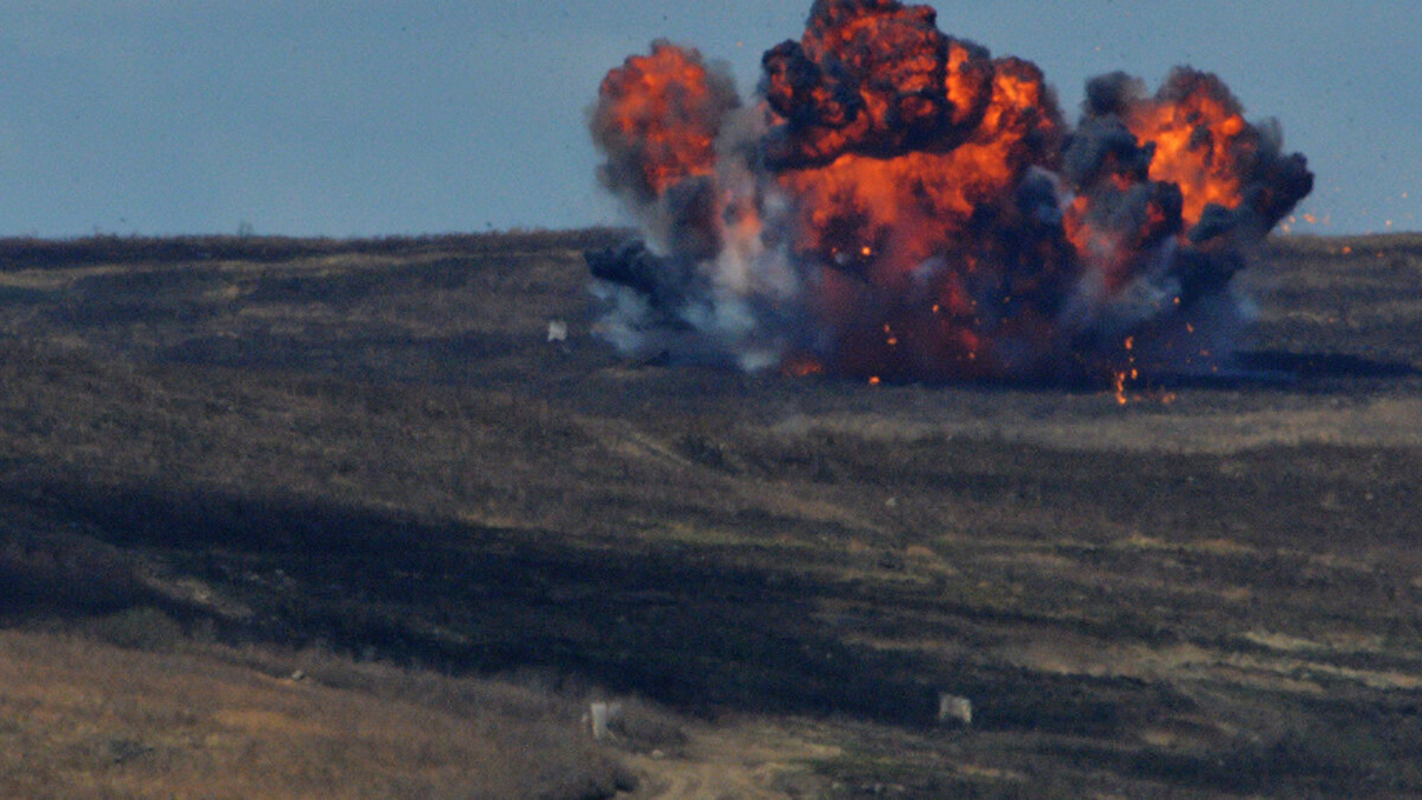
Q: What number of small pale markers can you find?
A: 3